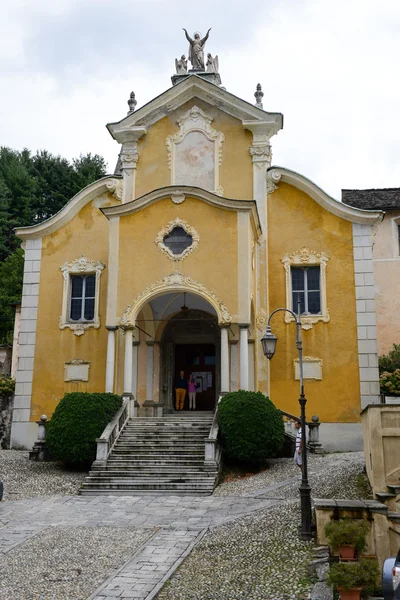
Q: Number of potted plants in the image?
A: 2